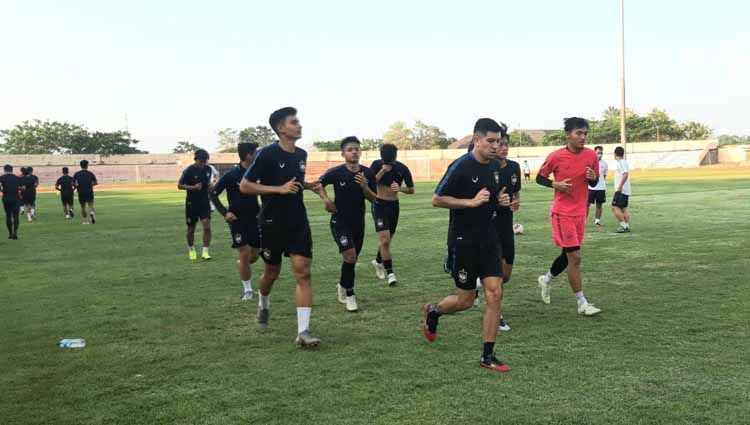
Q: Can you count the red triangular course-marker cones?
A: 0